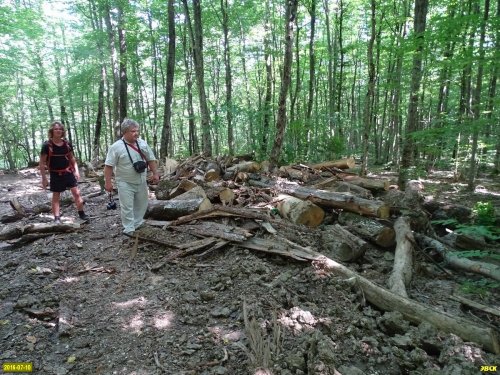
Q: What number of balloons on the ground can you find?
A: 0